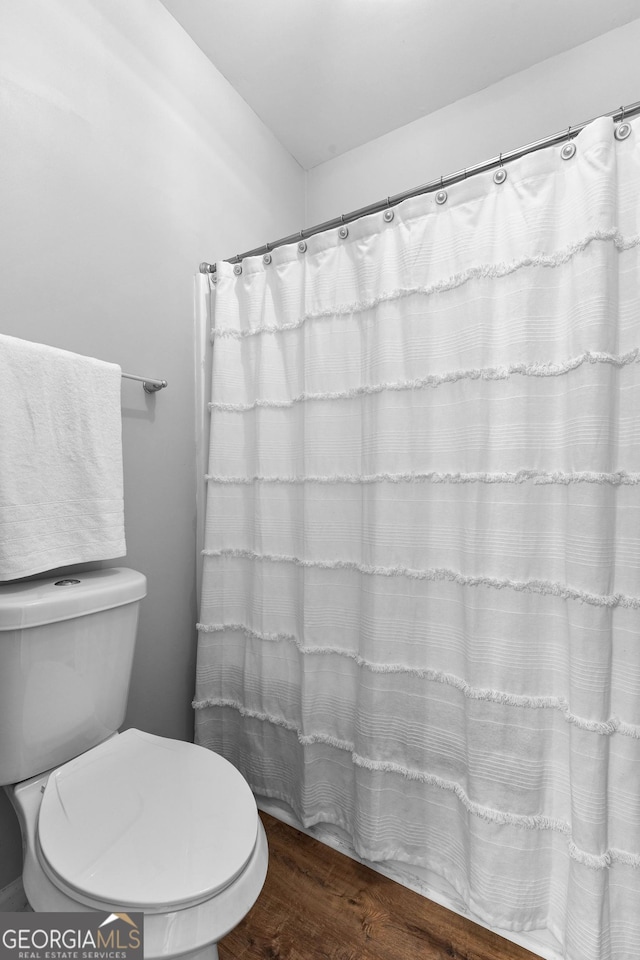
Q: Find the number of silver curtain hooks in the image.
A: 10